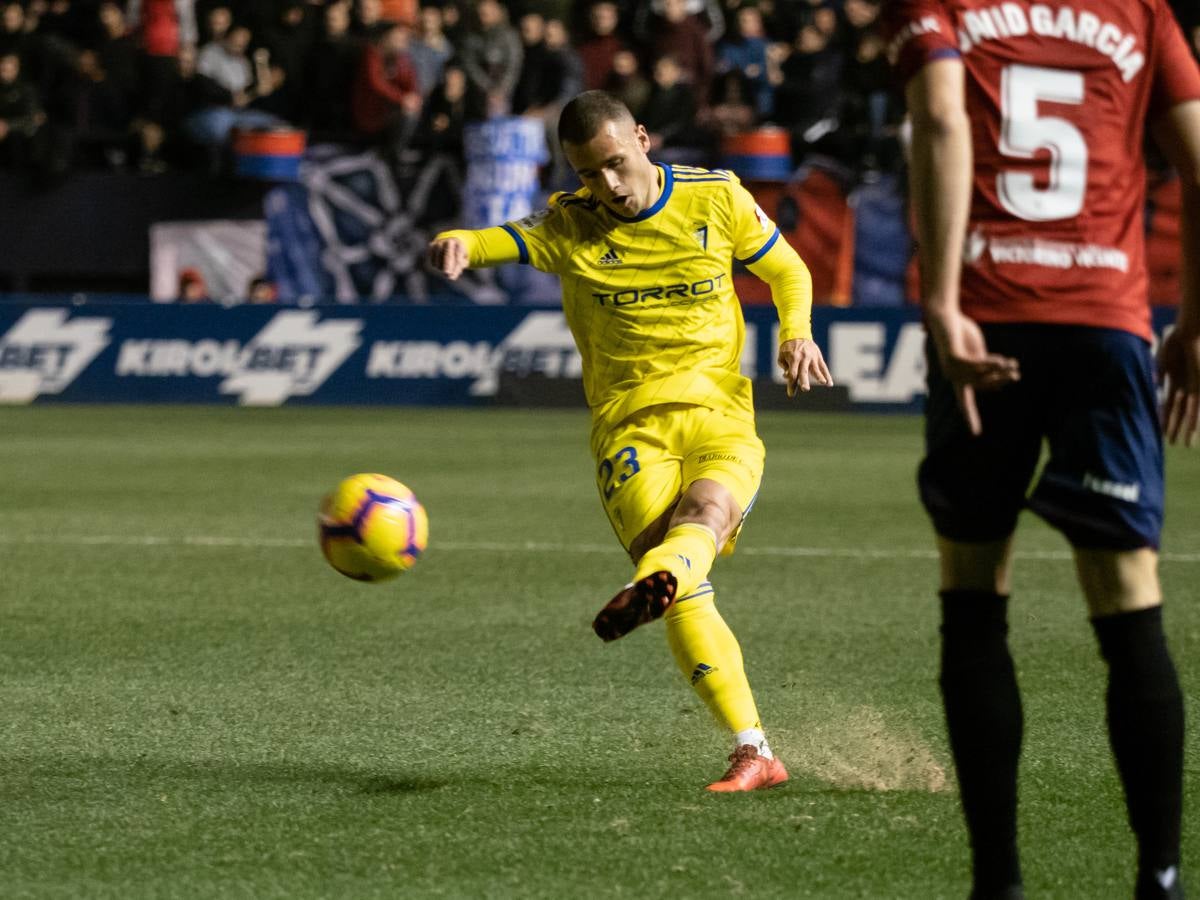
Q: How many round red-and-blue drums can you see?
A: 2